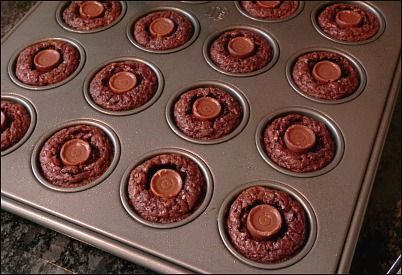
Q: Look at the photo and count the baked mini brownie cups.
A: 14